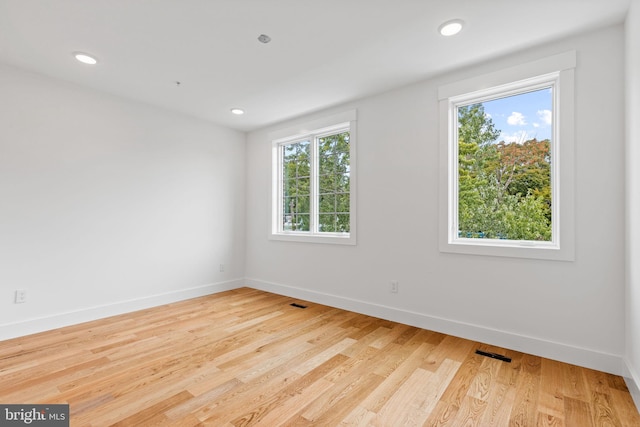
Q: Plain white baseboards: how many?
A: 3